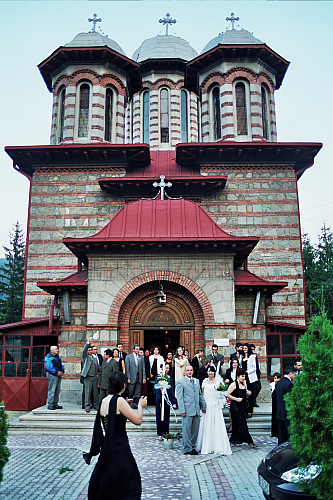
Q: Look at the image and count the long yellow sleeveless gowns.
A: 0